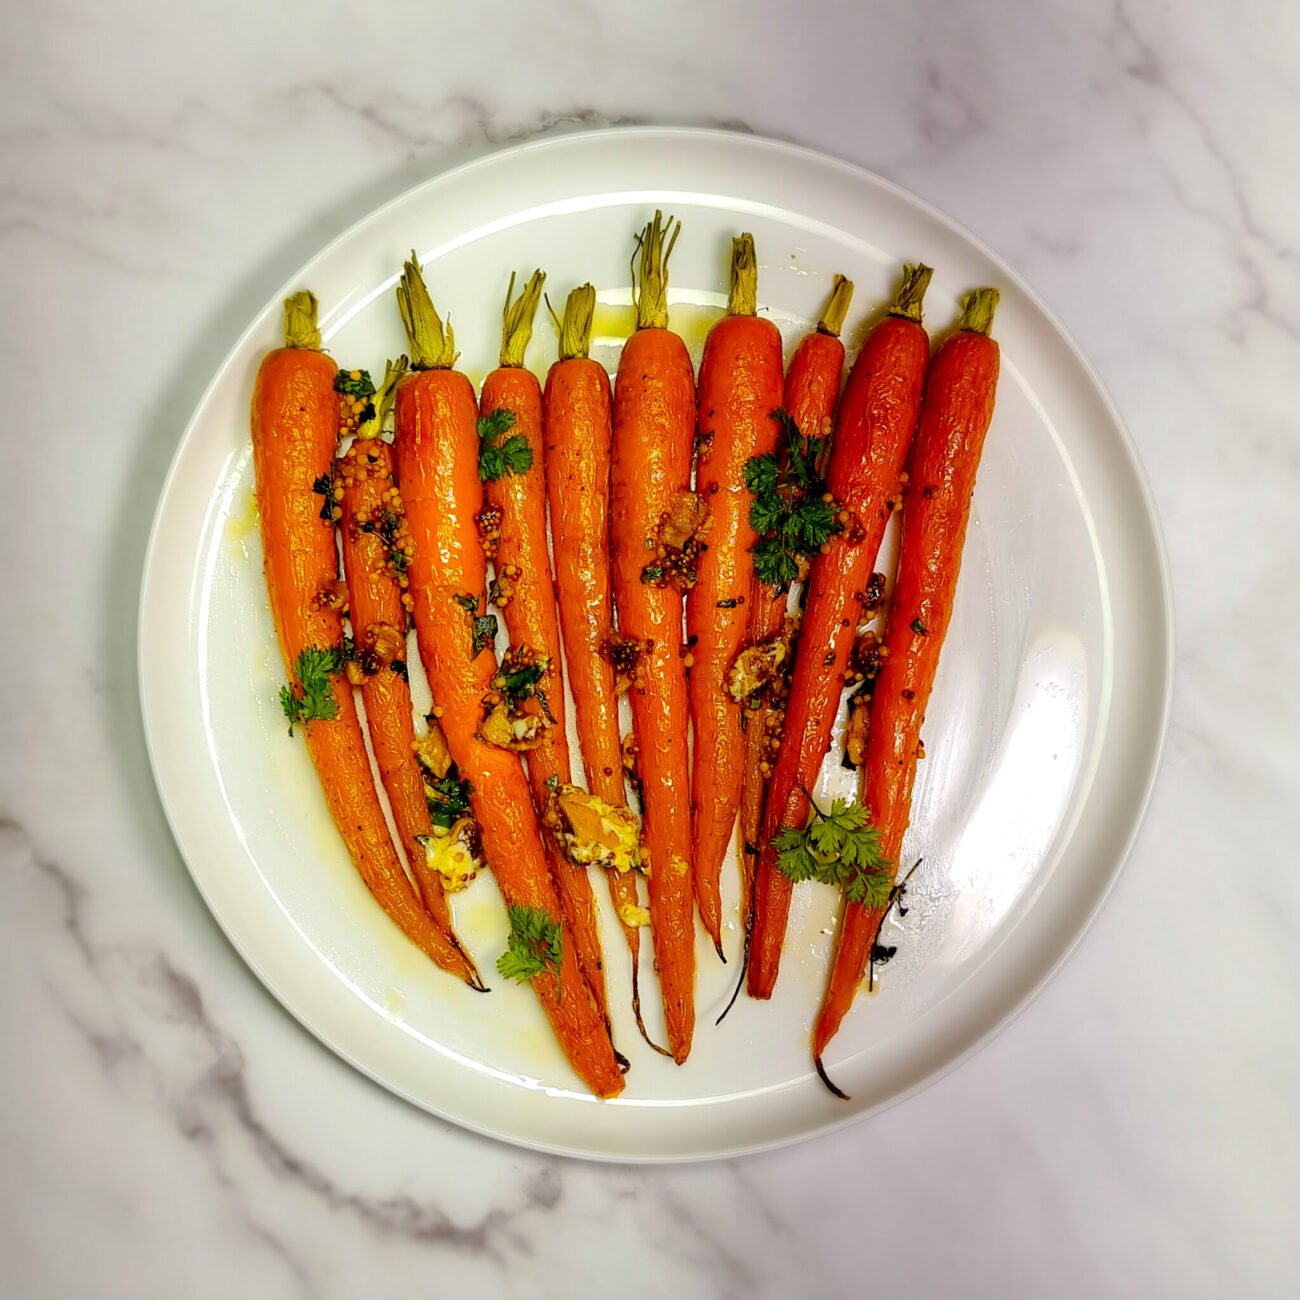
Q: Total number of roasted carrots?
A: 10